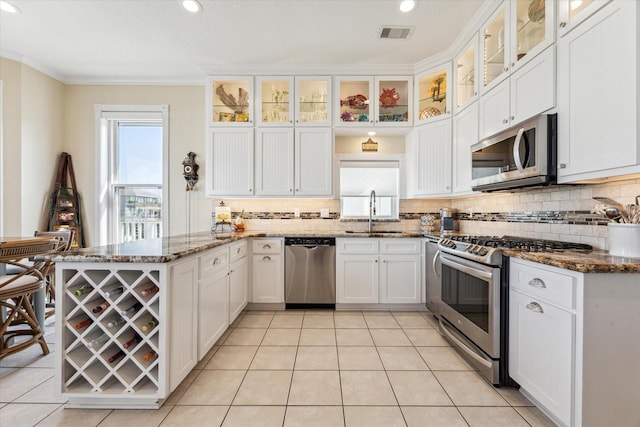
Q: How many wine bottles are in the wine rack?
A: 12